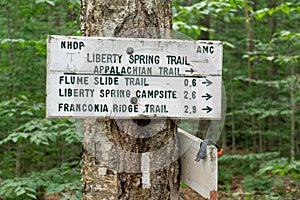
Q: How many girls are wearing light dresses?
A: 0